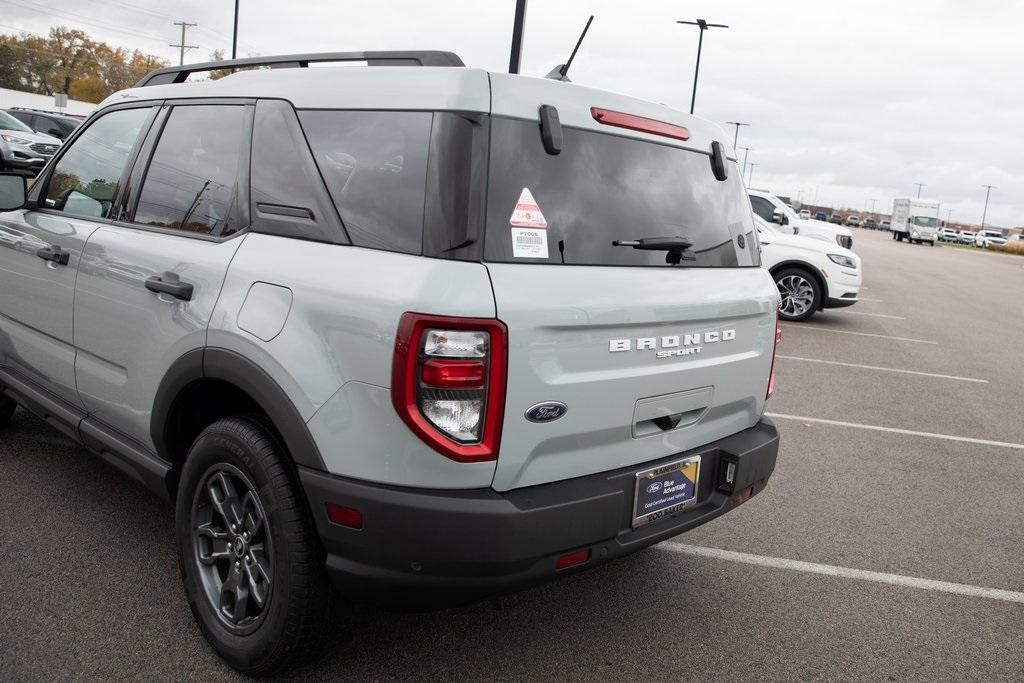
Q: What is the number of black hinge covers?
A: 2